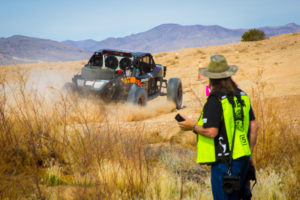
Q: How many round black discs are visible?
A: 2